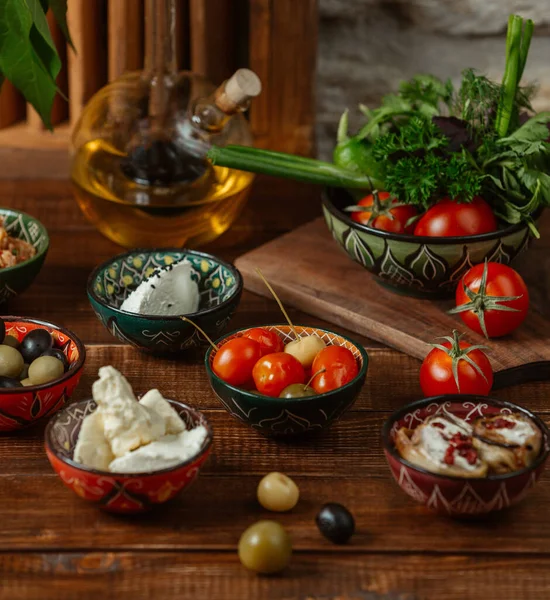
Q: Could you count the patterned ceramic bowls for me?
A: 7